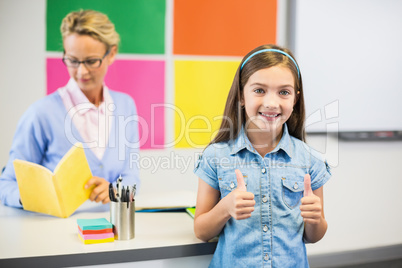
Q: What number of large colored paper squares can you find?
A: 4